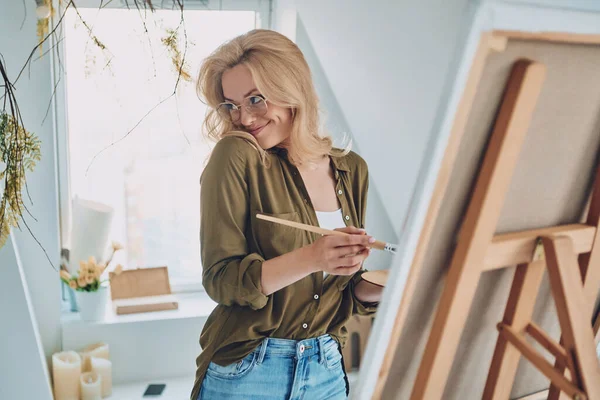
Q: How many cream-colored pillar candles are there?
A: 4